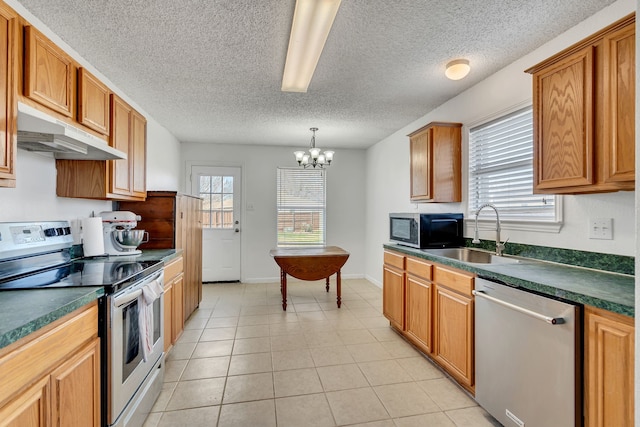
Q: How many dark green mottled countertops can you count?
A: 3